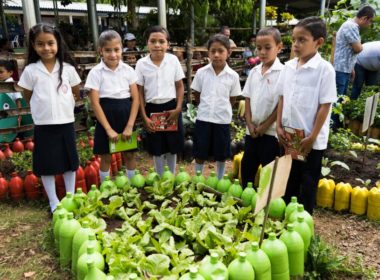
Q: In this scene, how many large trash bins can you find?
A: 0